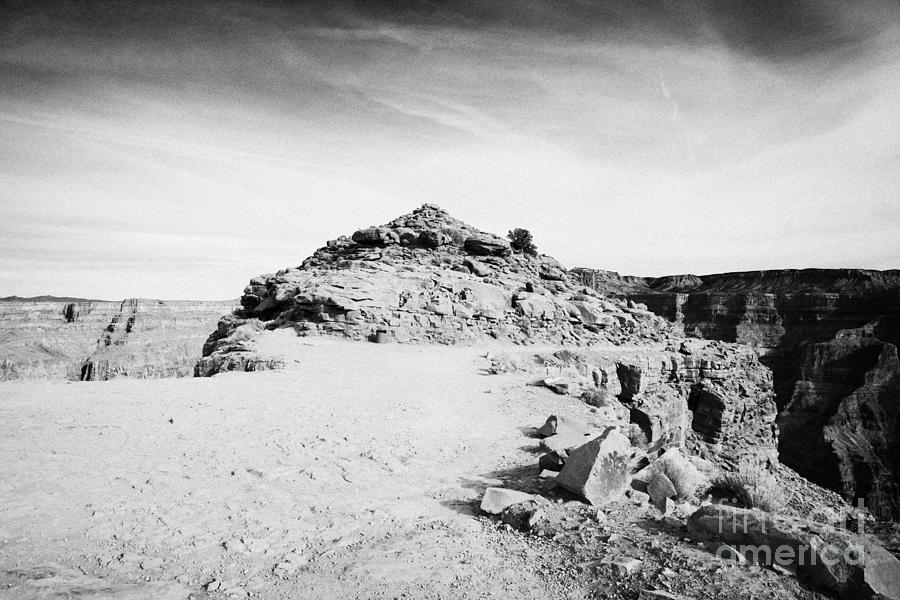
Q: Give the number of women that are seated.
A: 0